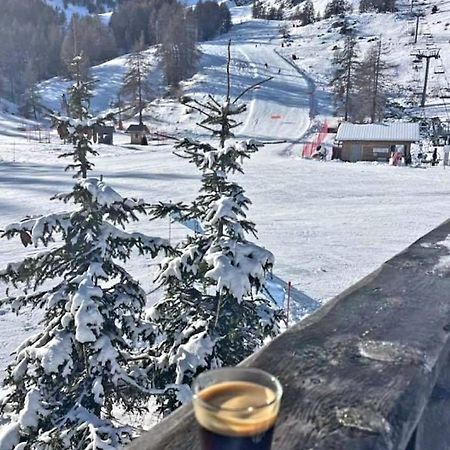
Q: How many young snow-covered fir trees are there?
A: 2